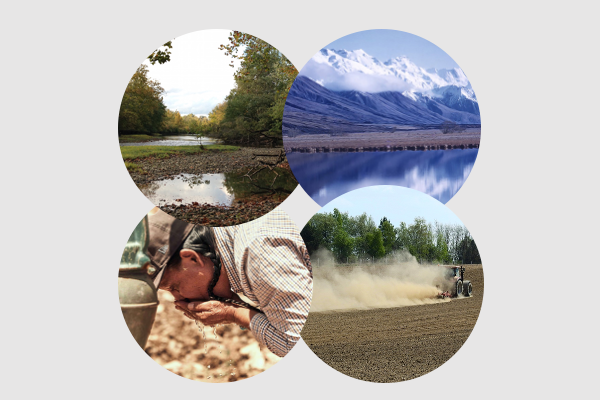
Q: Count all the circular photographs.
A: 4